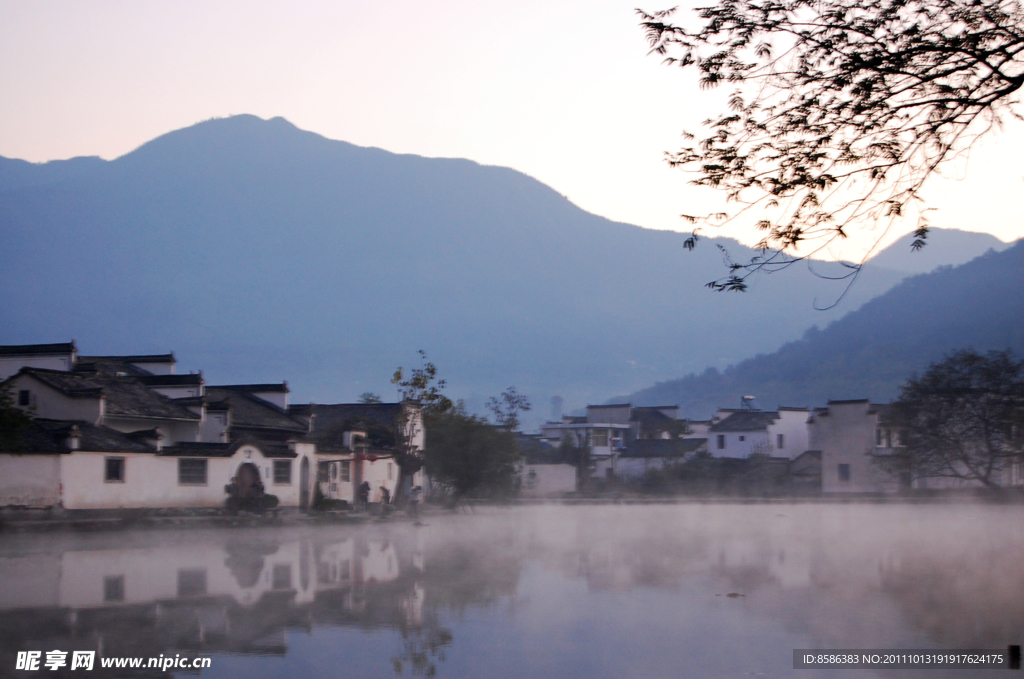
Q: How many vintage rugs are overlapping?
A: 0